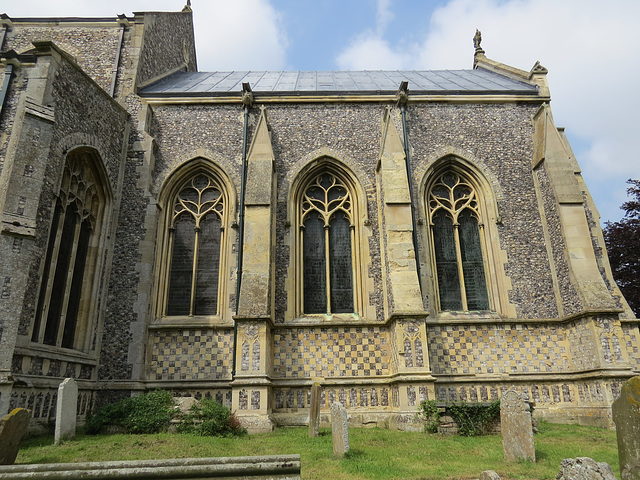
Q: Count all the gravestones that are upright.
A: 6